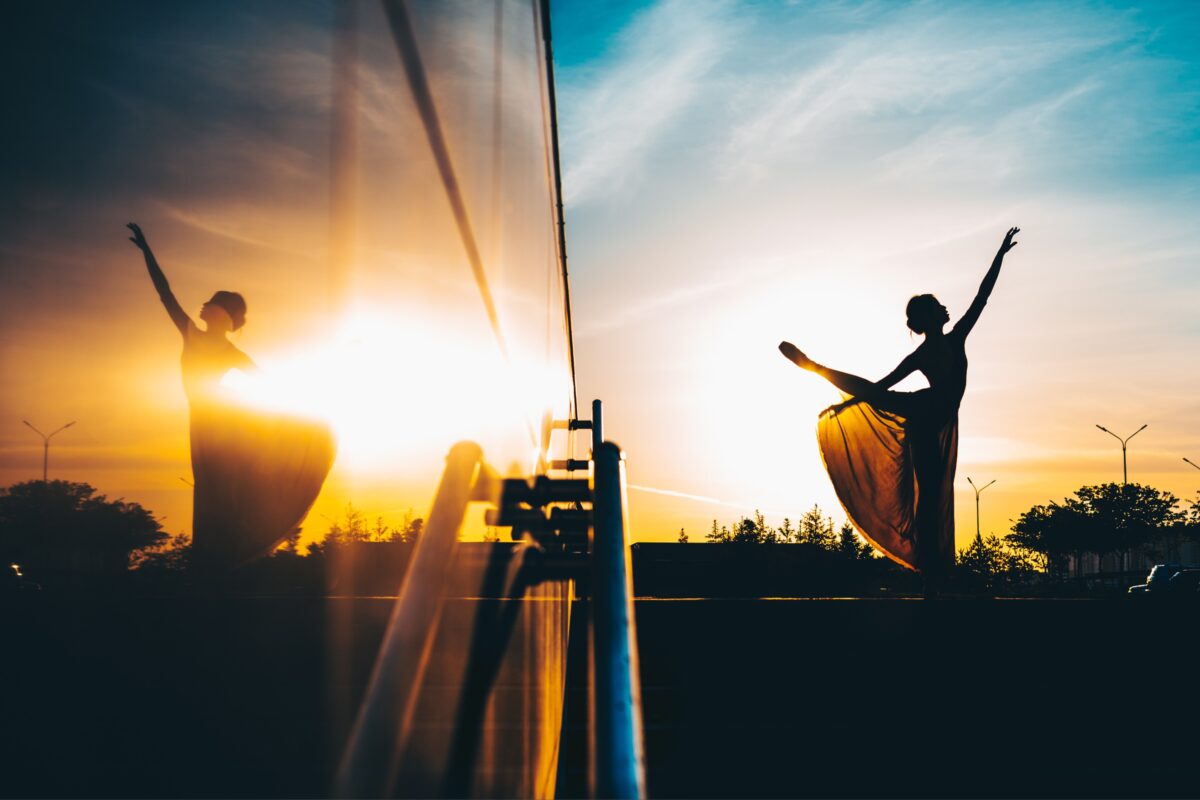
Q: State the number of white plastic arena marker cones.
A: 0